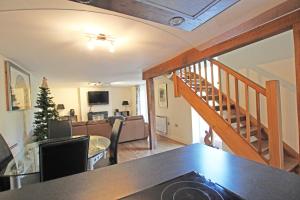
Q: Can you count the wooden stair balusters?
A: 12